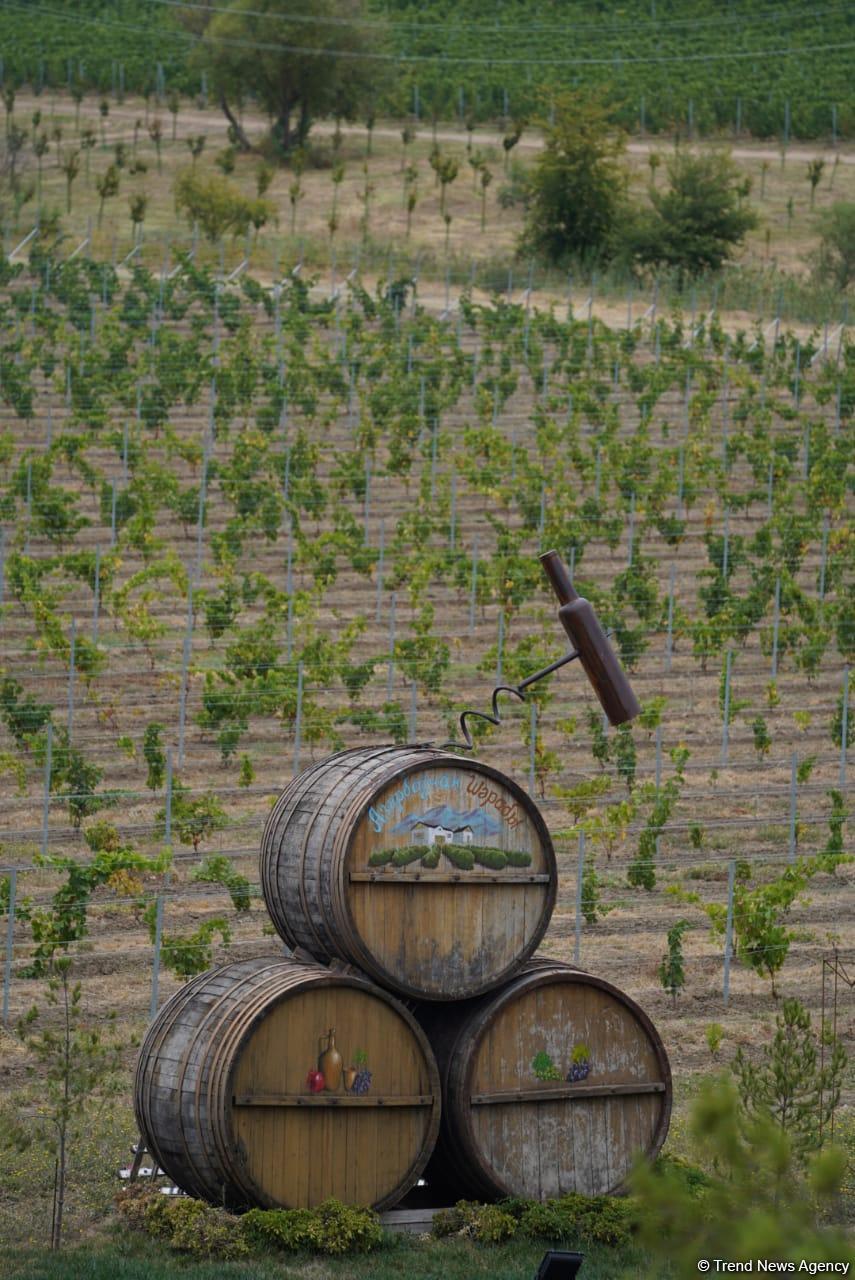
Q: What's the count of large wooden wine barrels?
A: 3